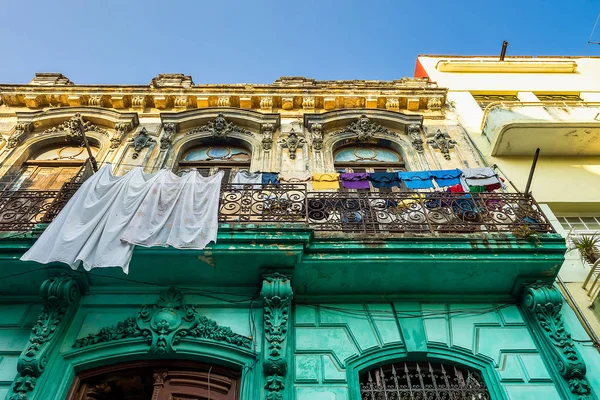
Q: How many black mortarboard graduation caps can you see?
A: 0